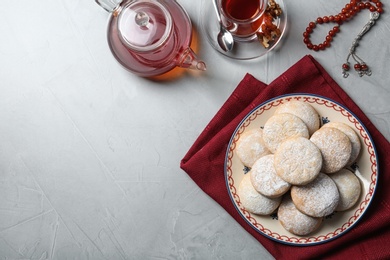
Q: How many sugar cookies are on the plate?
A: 11